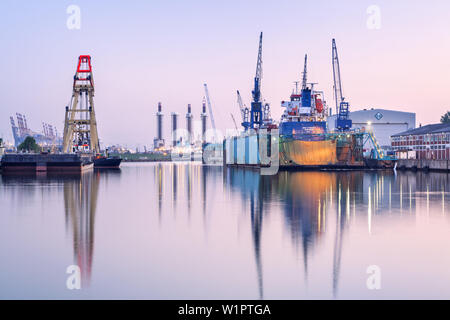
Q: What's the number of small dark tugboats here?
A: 1